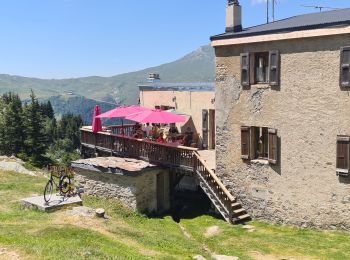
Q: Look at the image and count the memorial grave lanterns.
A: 0